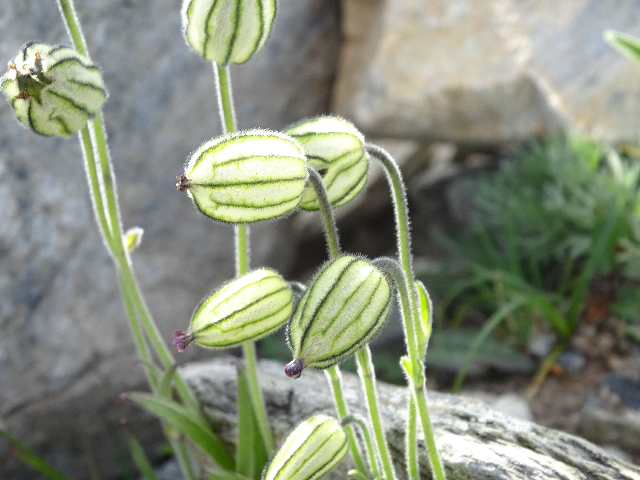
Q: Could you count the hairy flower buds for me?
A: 7